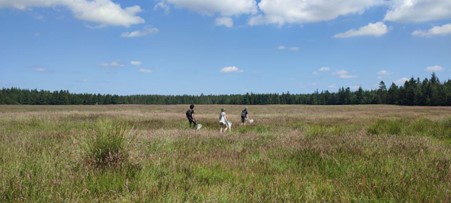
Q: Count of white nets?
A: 3